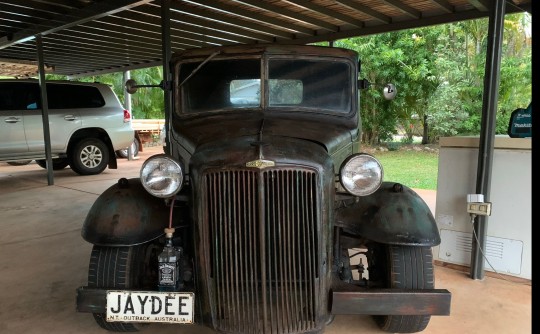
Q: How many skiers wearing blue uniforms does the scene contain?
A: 0